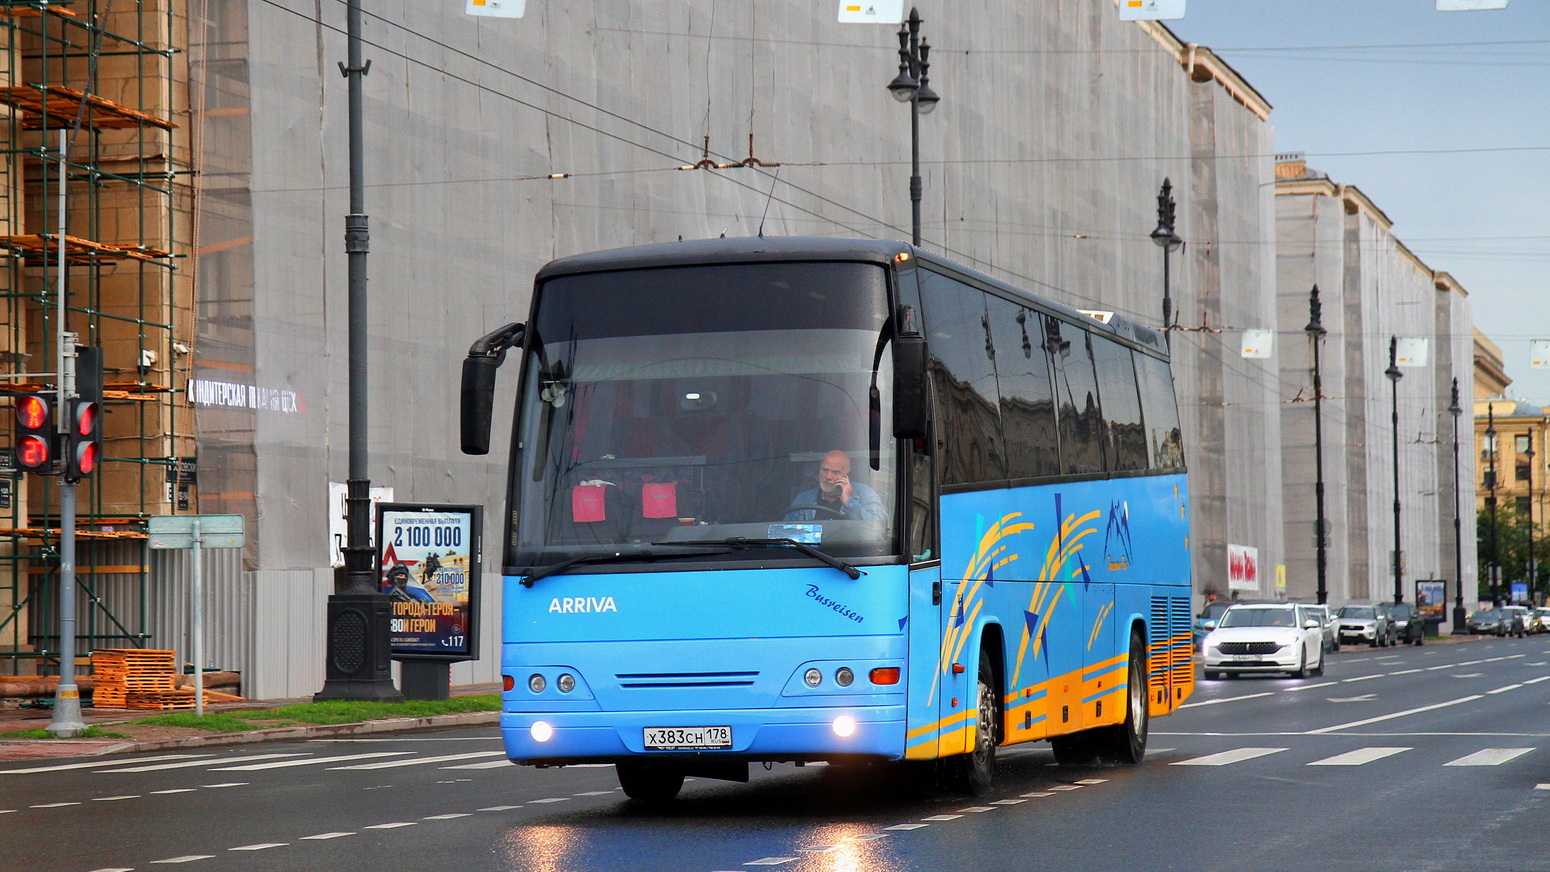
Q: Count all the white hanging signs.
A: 7